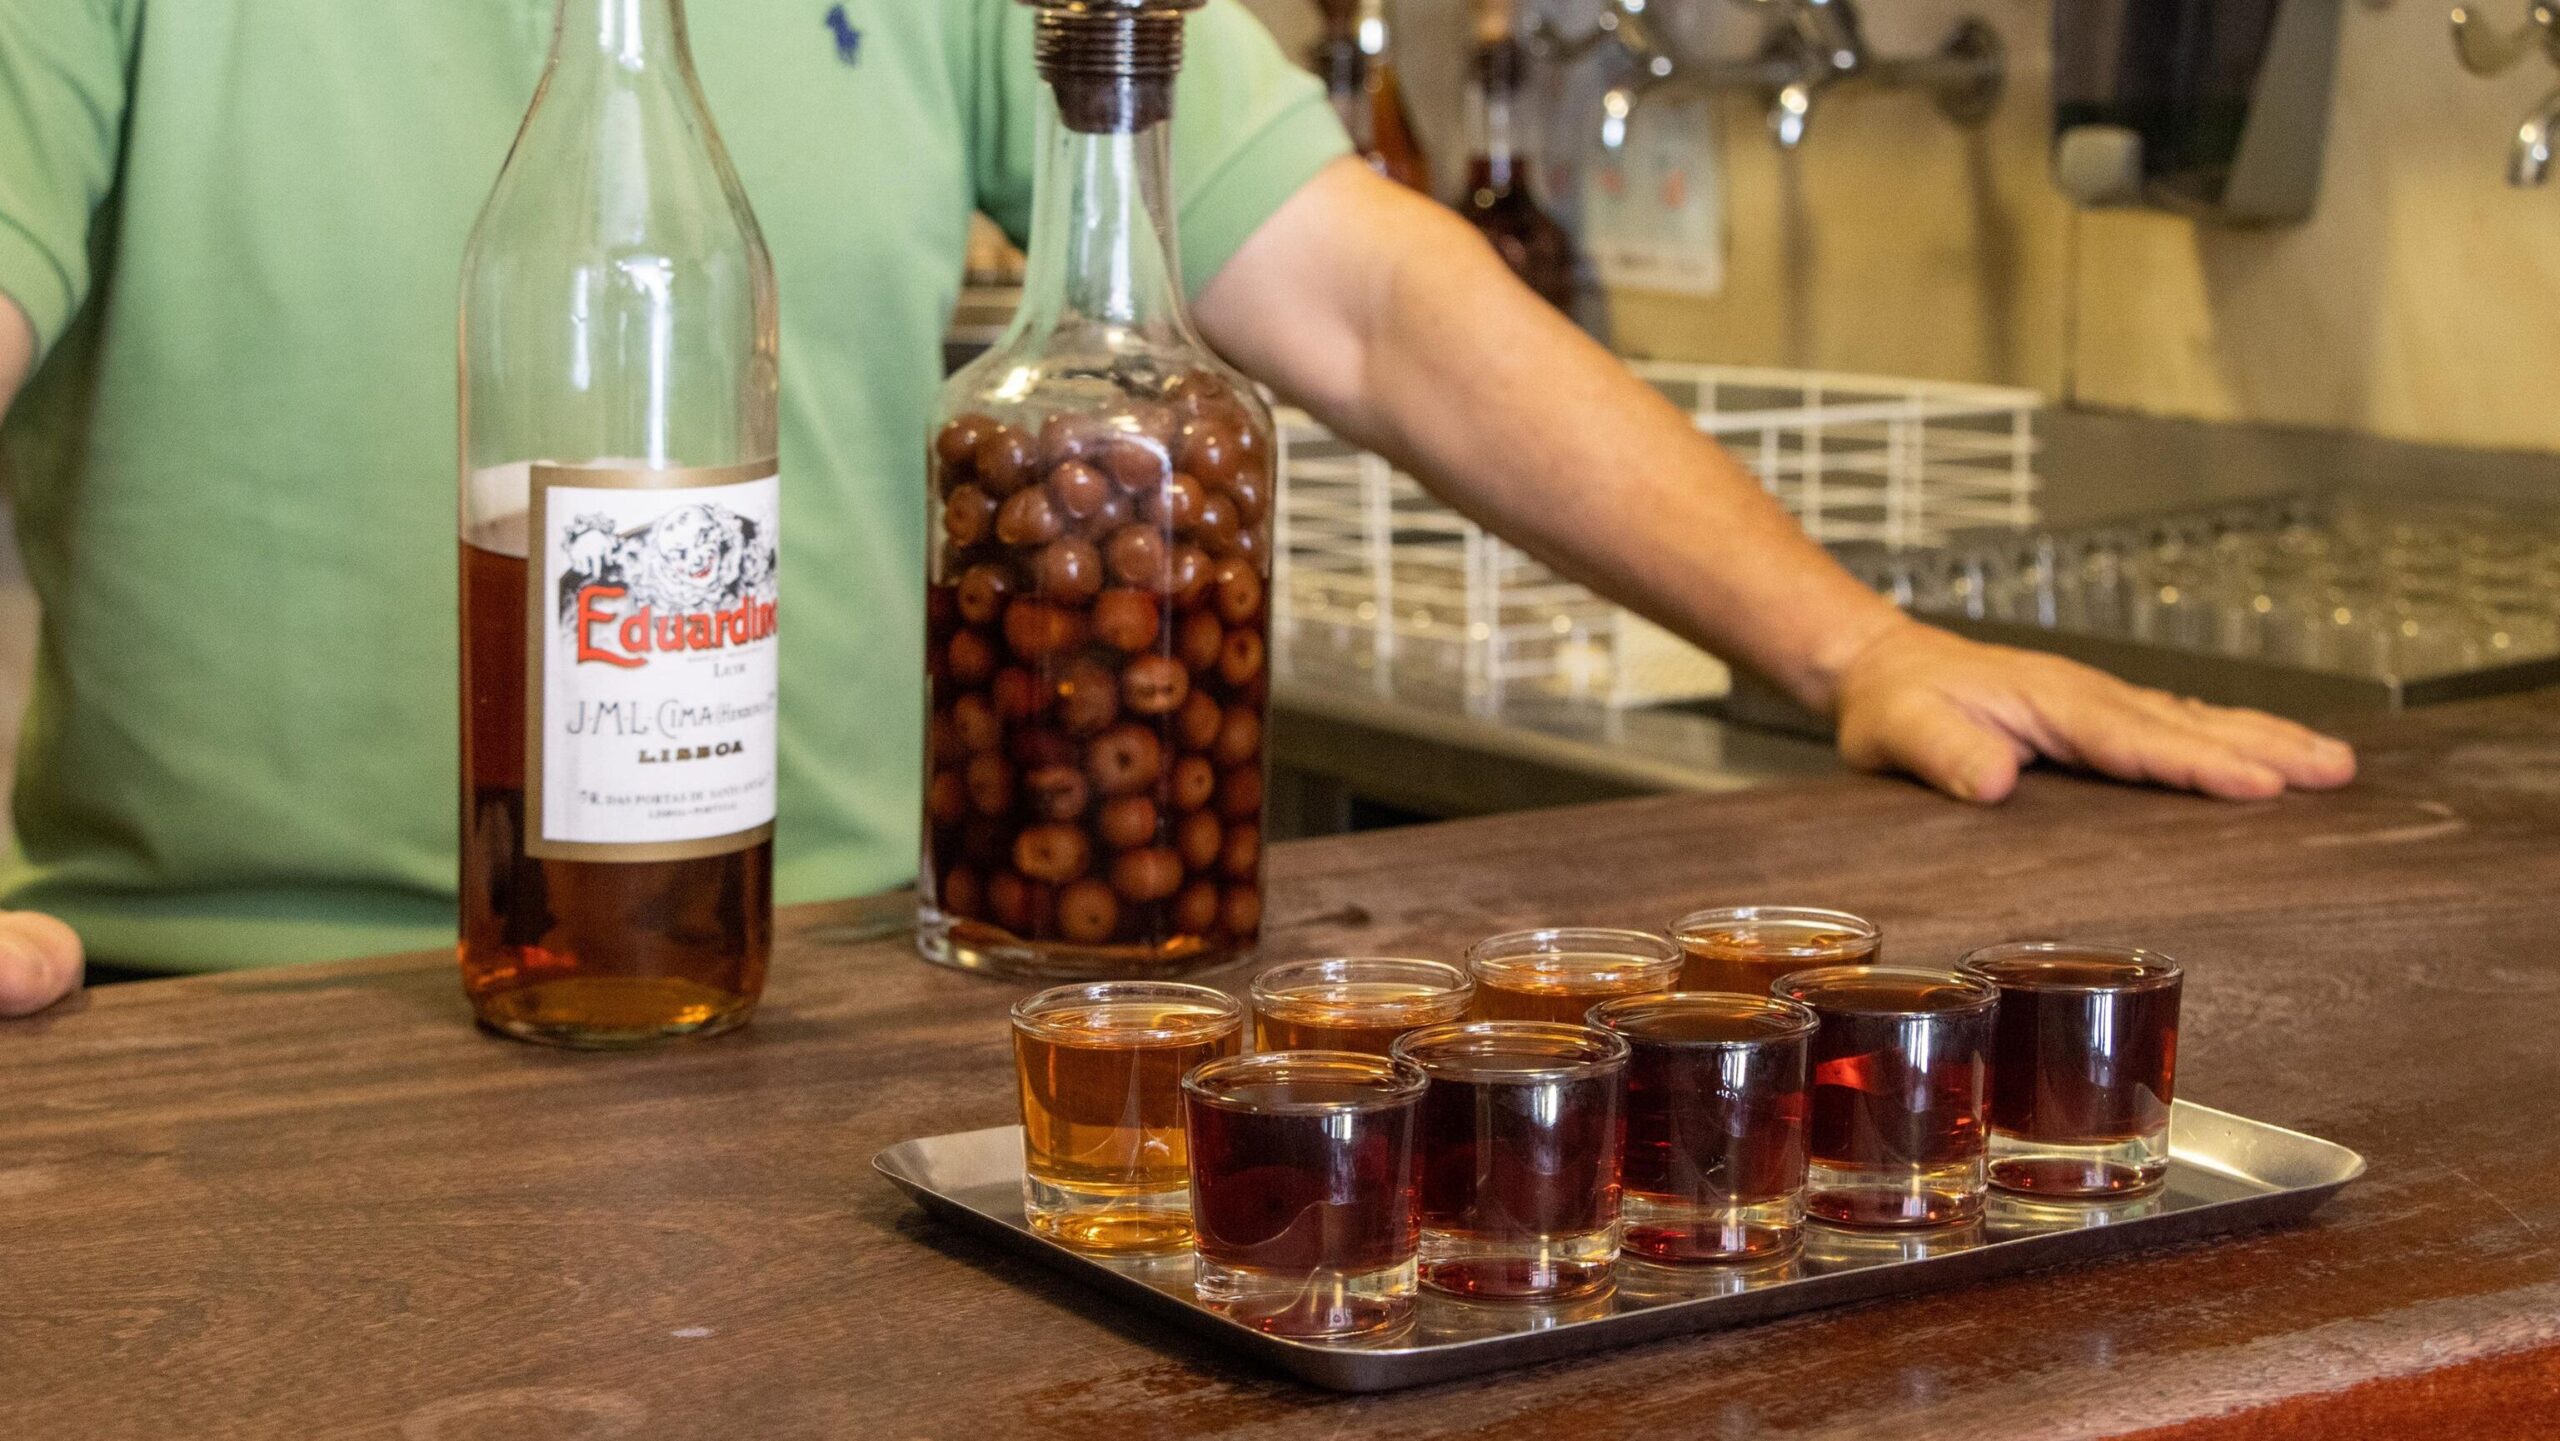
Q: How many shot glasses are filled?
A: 9